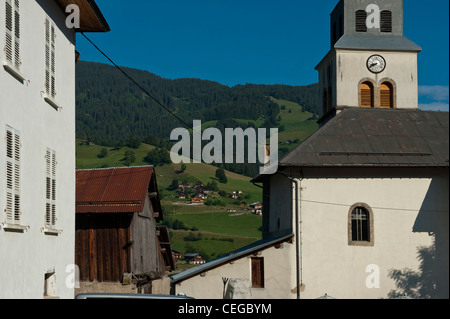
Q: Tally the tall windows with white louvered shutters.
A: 4